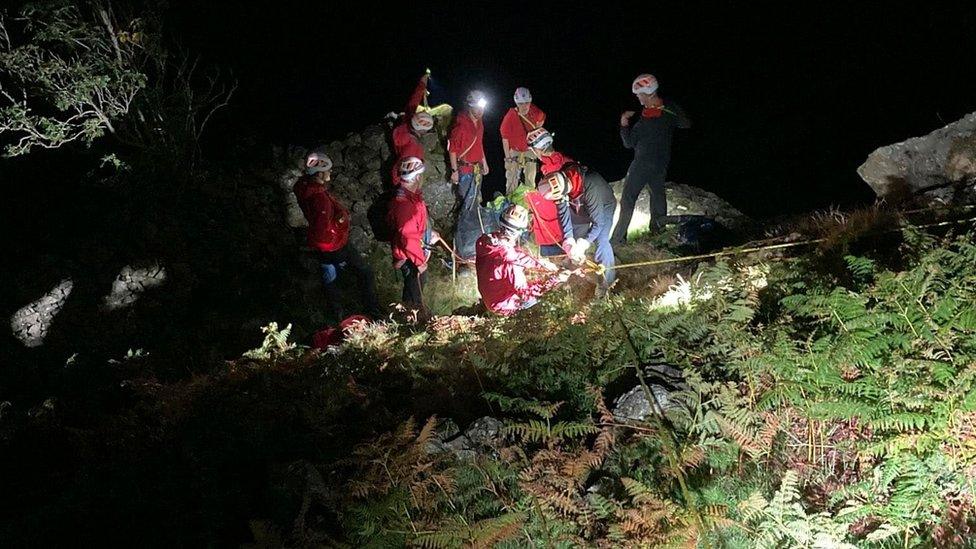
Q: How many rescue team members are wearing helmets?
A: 9